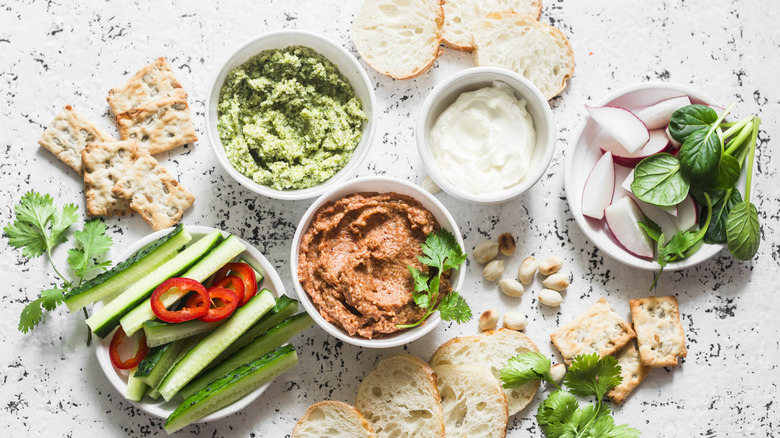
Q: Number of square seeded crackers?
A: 8